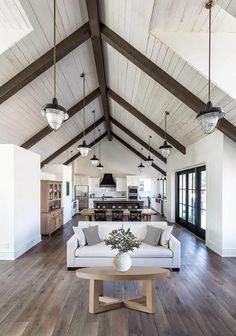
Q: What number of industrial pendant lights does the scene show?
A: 8